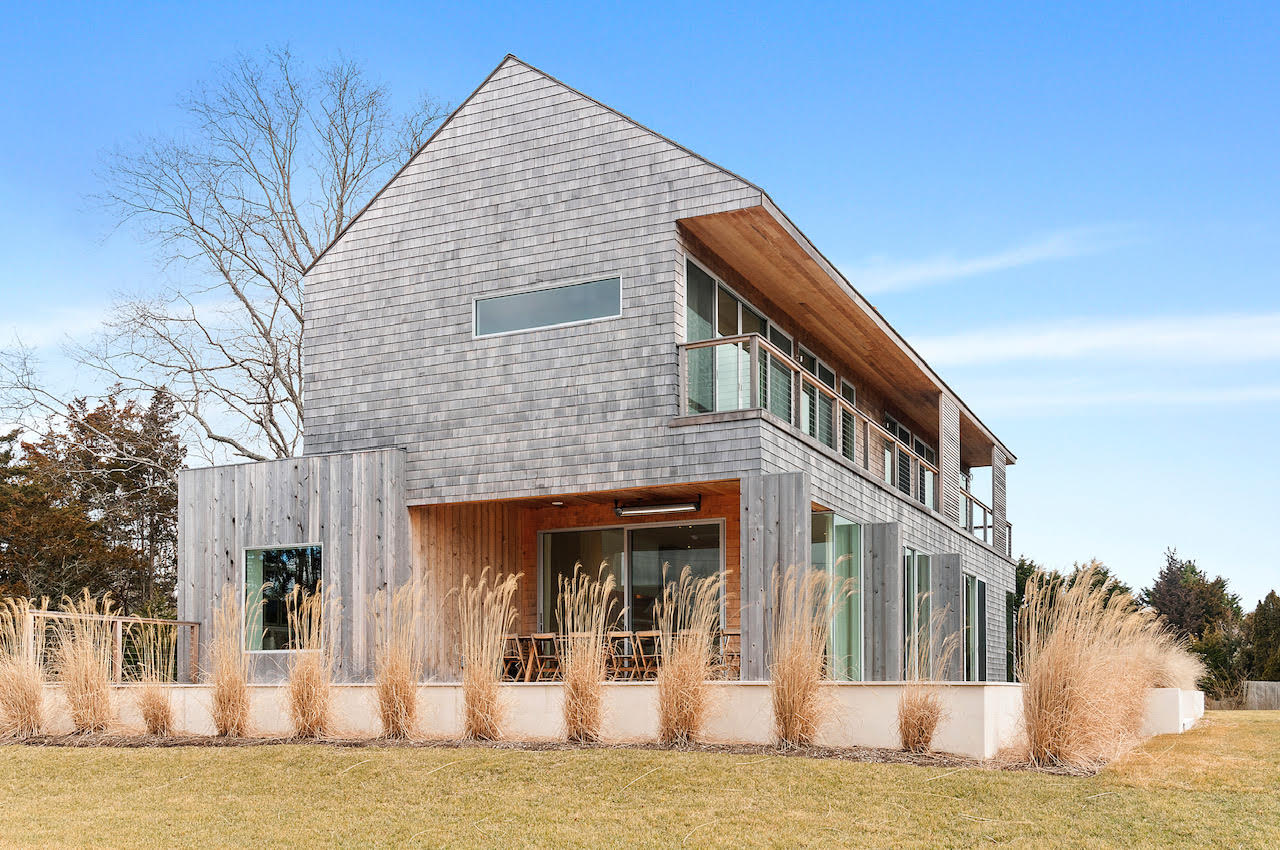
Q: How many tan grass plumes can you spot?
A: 12